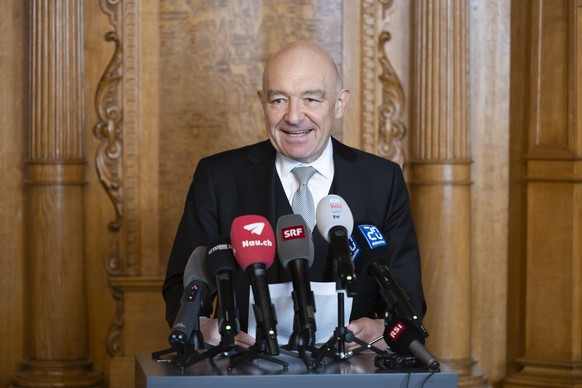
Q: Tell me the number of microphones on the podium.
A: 7